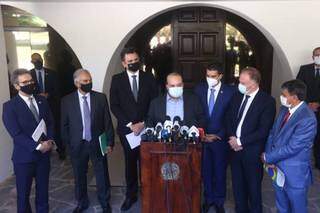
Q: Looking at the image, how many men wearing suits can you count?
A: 9